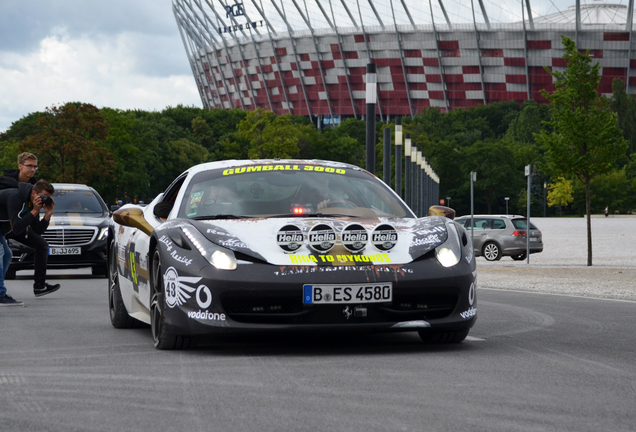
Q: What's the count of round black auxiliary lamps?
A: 4